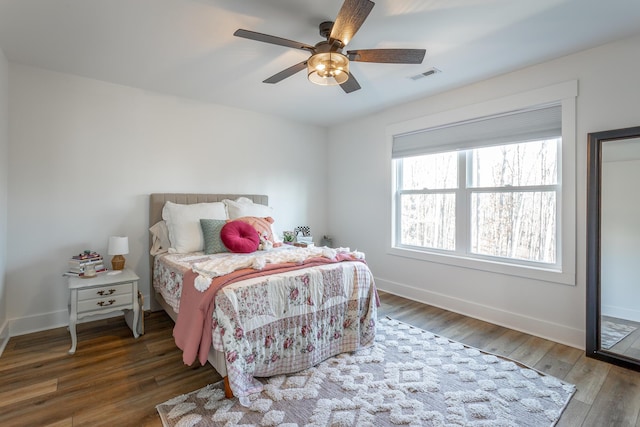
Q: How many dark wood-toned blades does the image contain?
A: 5